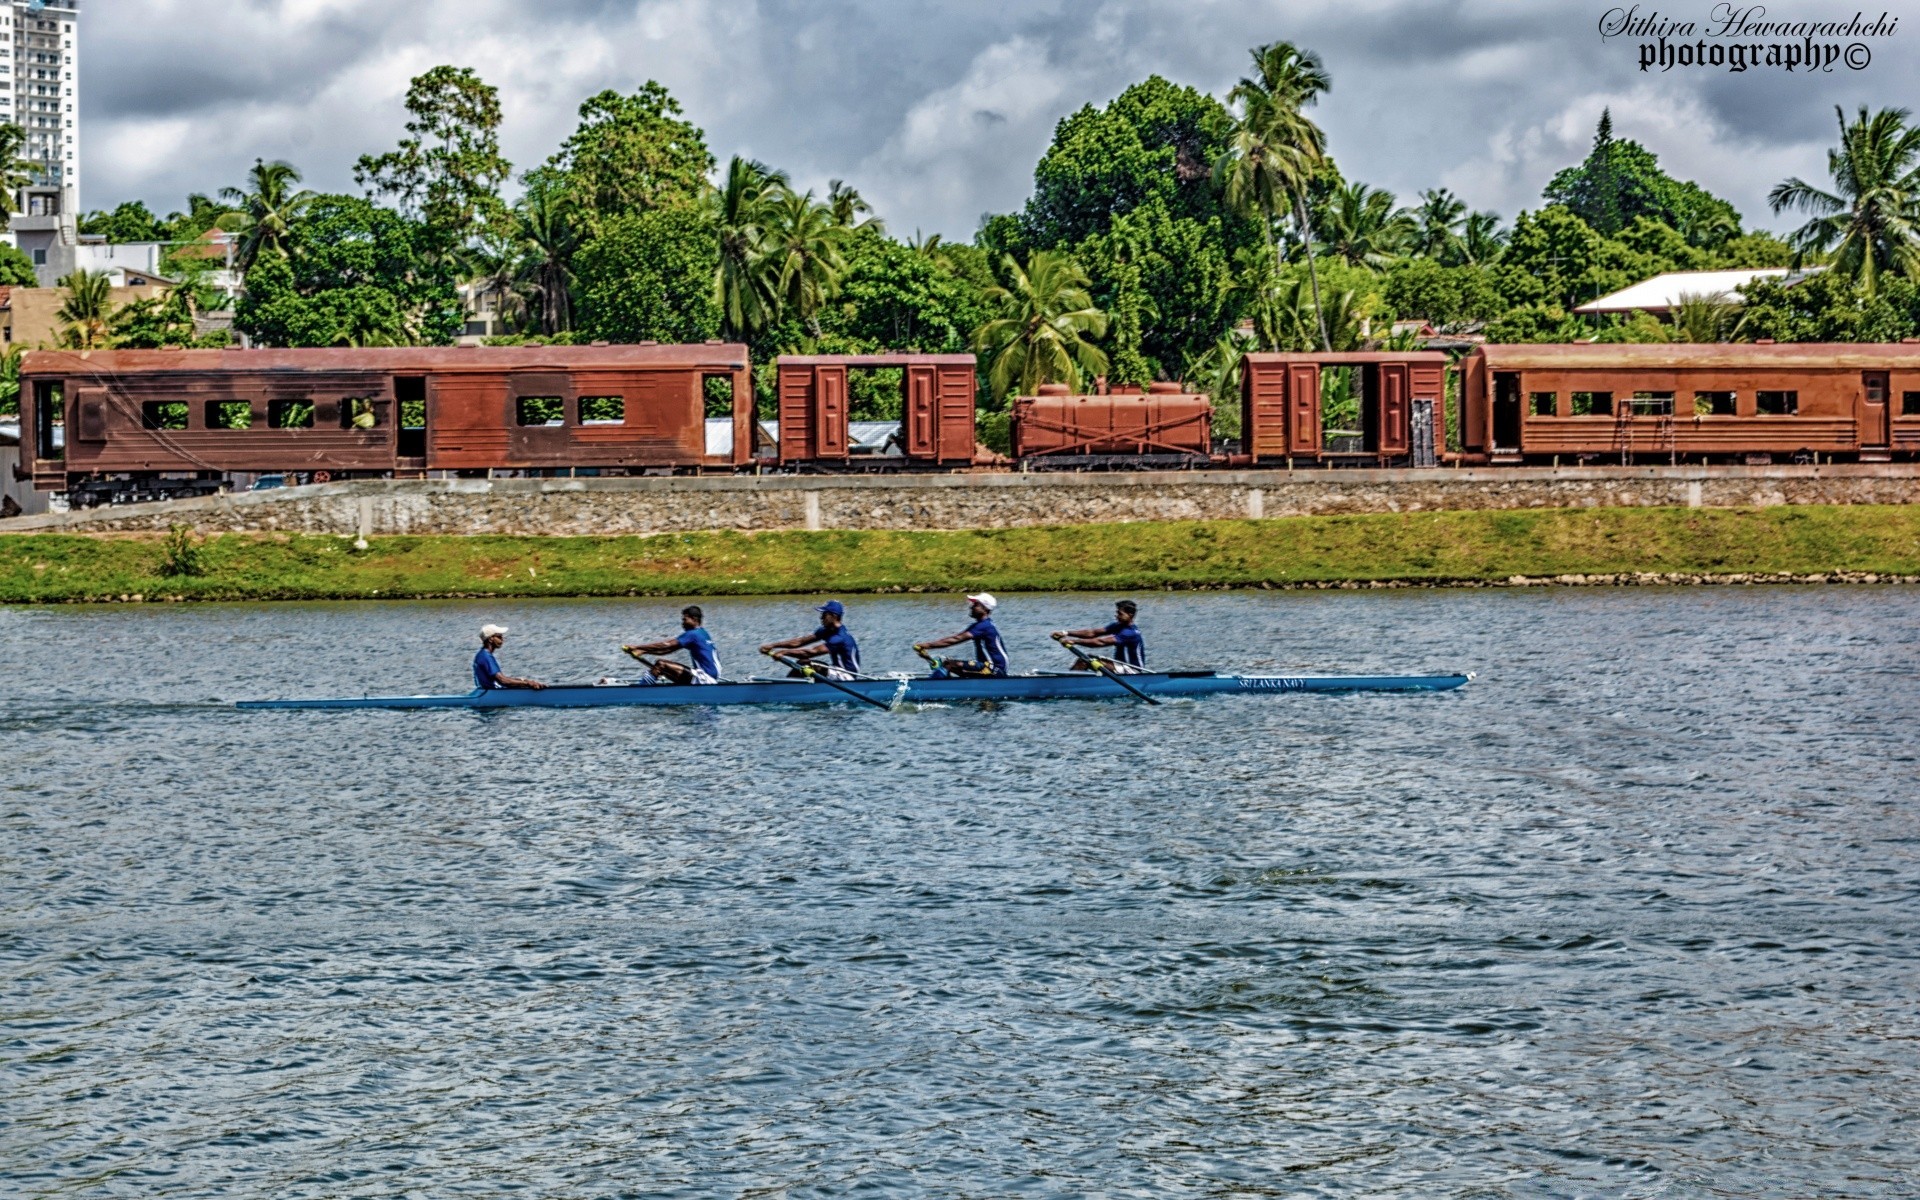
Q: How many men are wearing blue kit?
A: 5